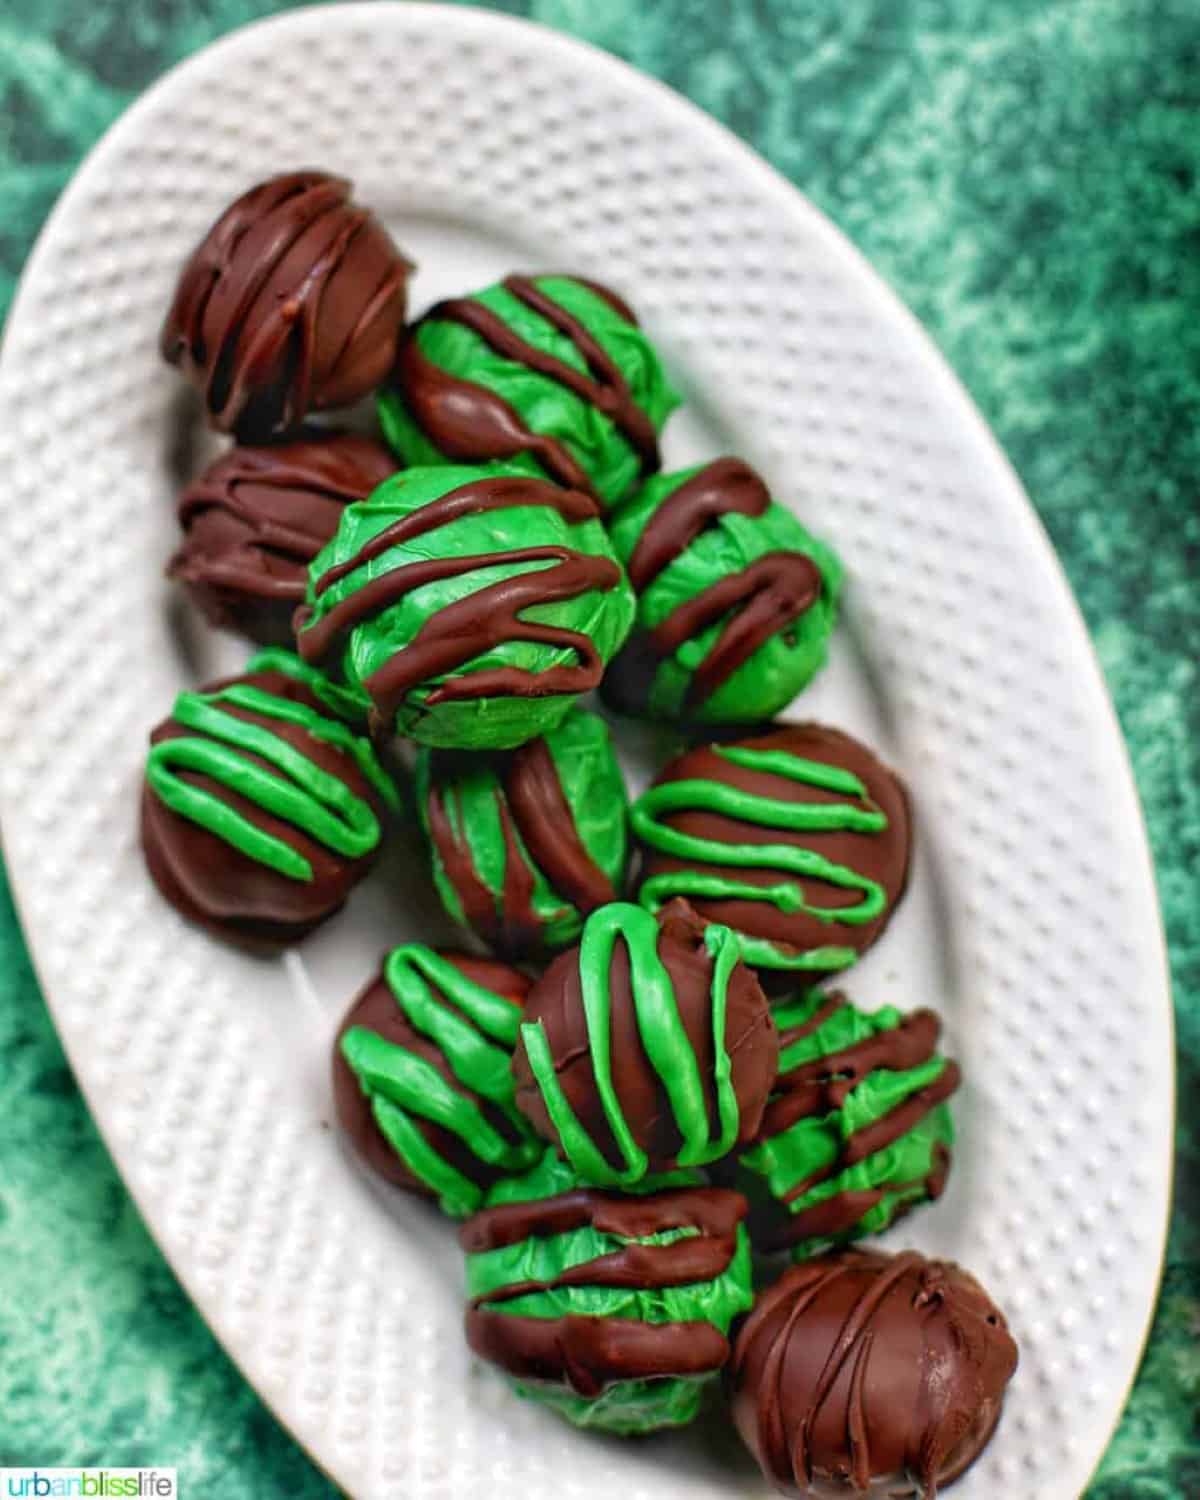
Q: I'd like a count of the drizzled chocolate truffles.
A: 13